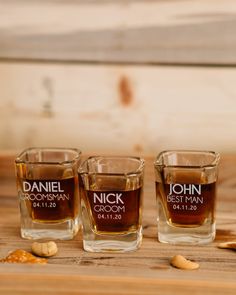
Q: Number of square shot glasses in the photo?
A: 3